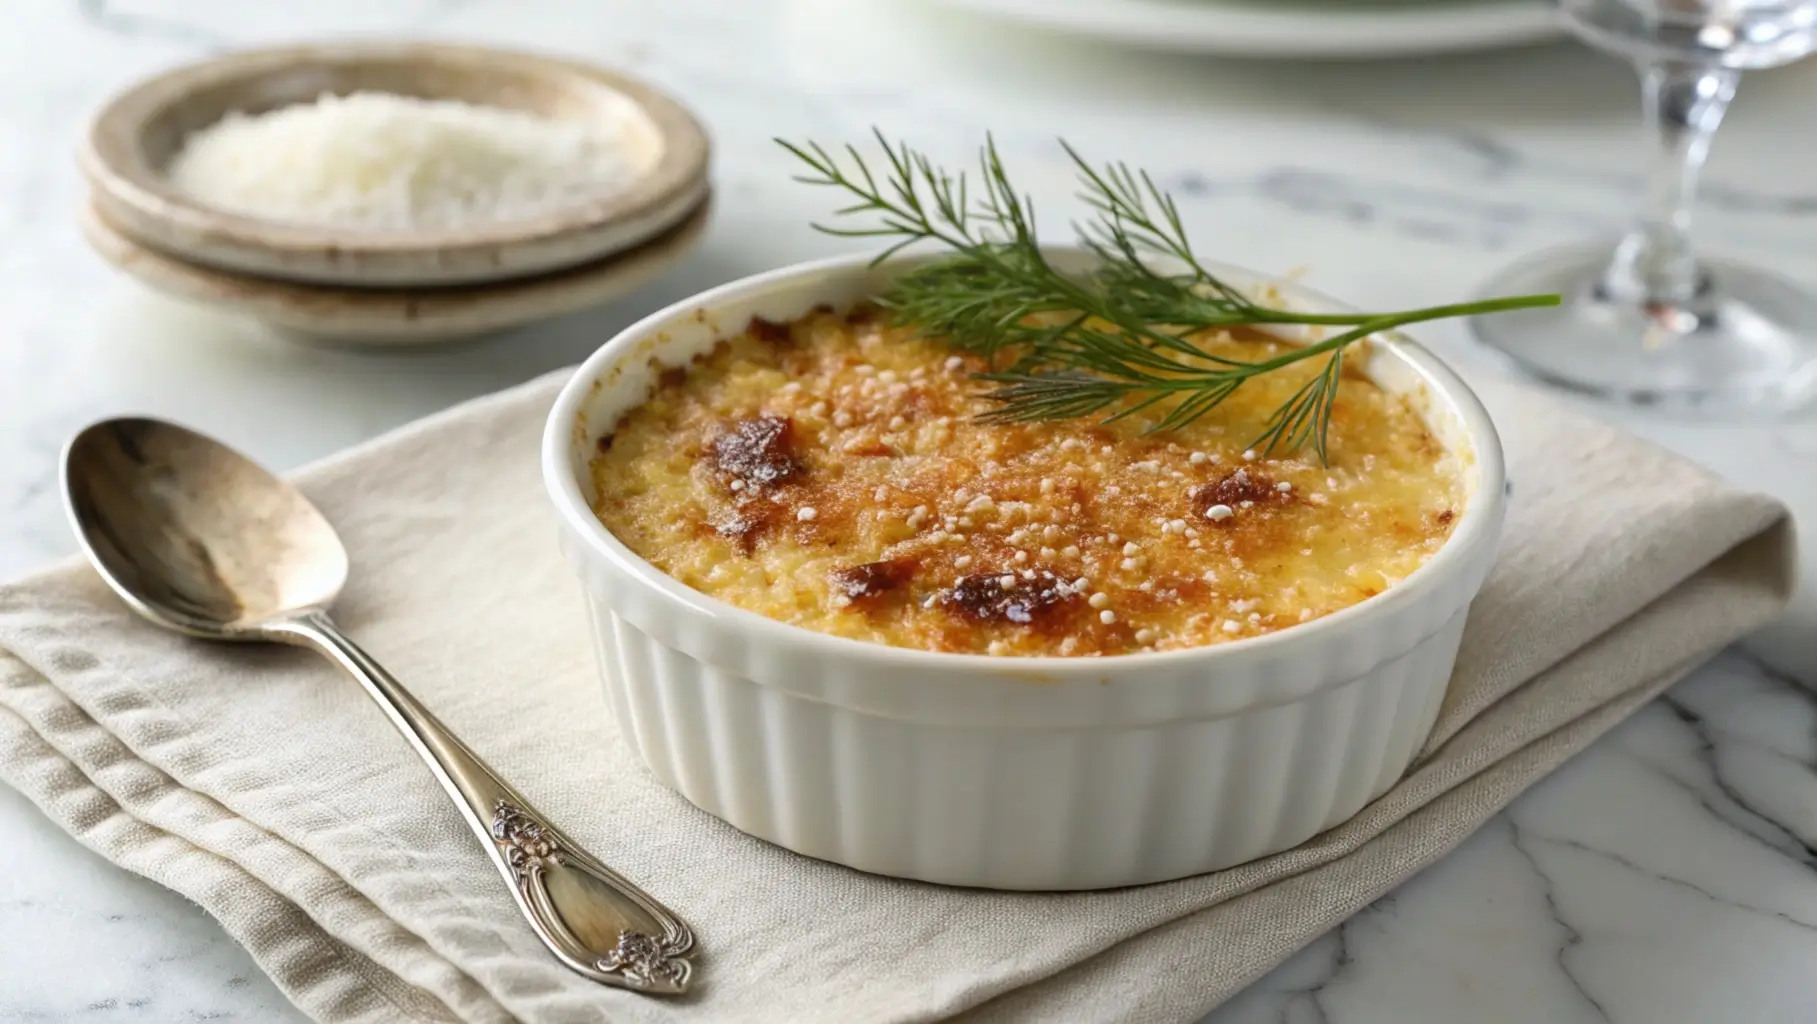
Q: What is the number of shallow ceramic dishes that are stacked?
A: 2